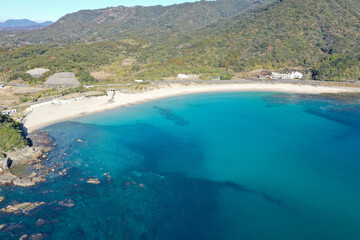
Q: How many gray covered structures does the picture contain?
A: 2